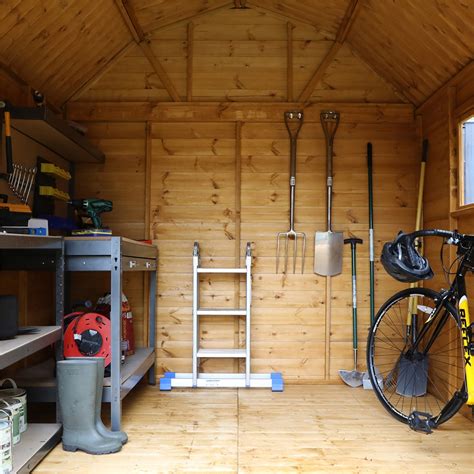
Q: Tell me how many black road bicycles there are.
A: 1